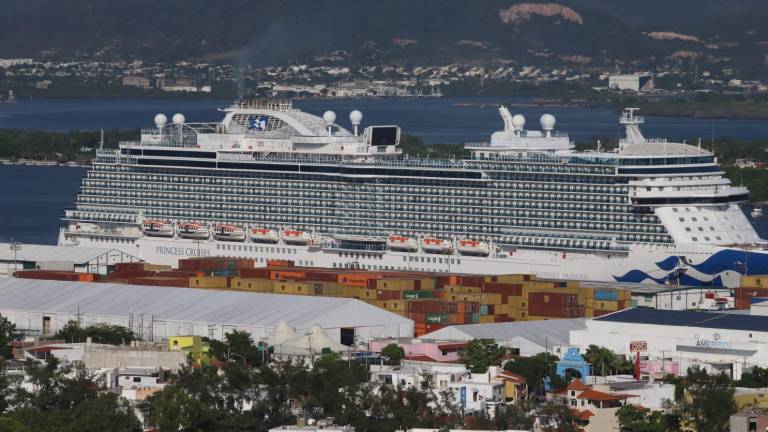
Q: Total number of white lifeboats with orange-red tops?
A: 8